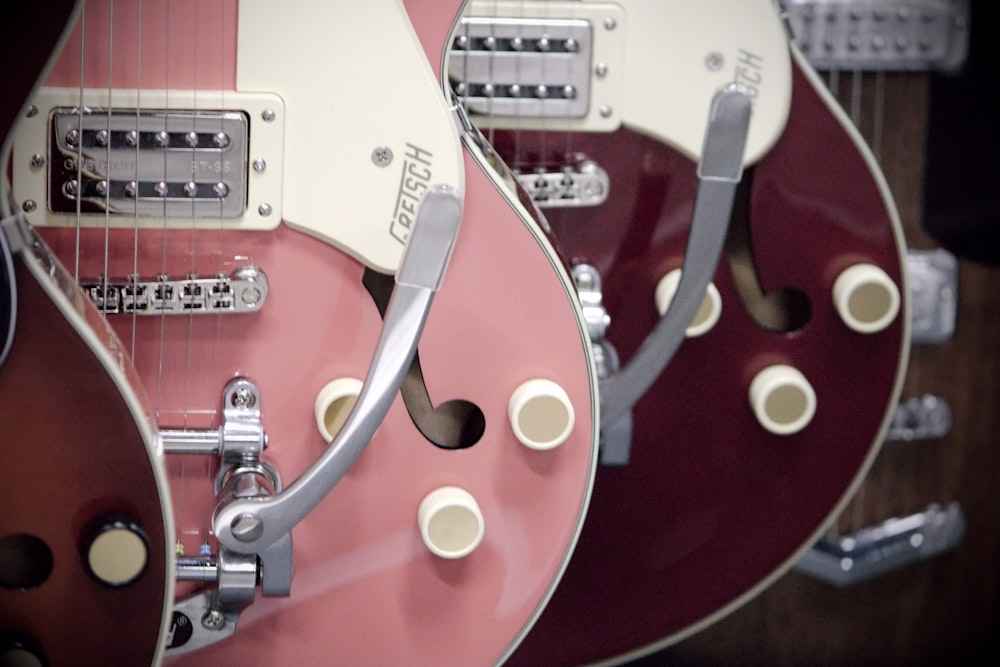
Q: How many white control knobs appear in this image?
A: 6